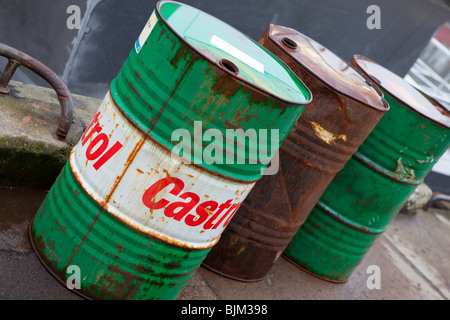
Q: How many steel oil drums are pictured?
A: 3